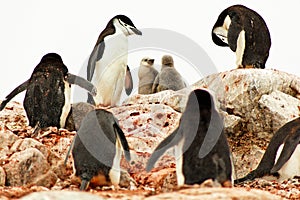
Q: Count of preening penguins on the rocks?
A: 1